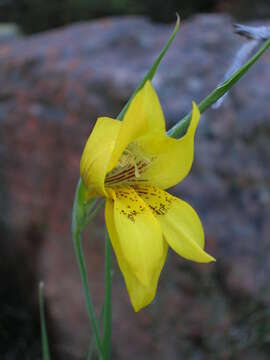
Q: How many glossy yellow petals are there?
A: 6